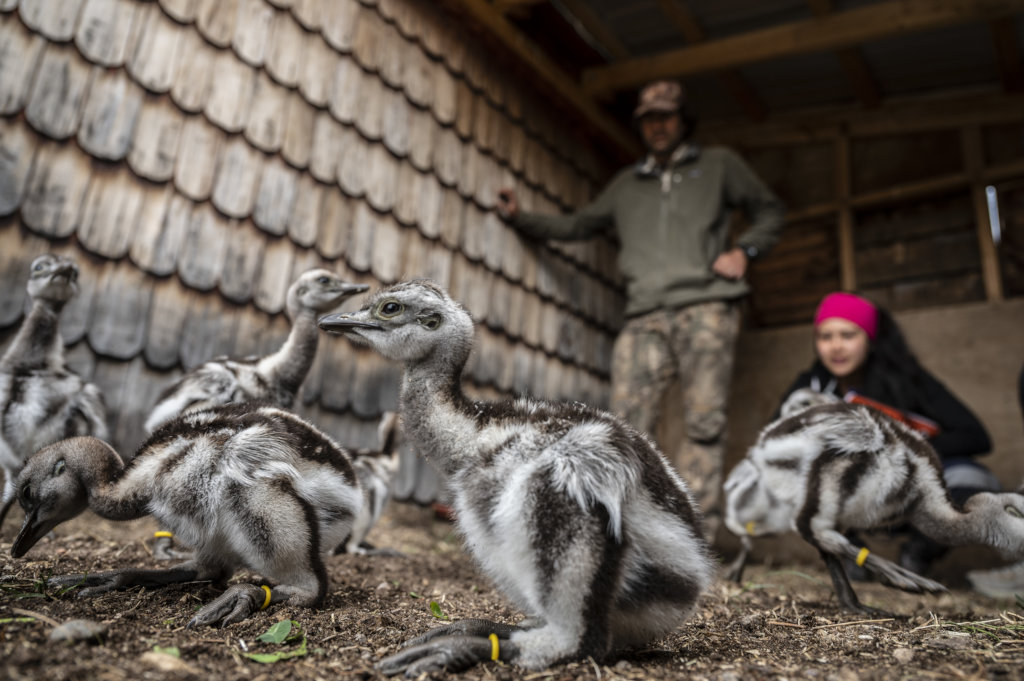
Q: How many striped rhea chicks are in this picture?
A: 7